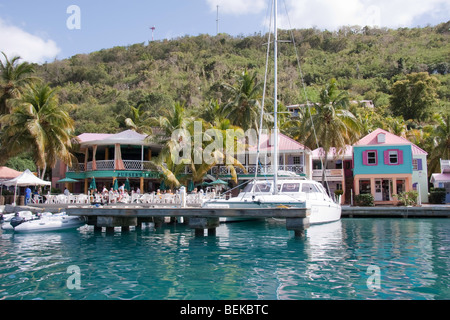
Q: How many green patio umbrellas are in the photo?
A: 8